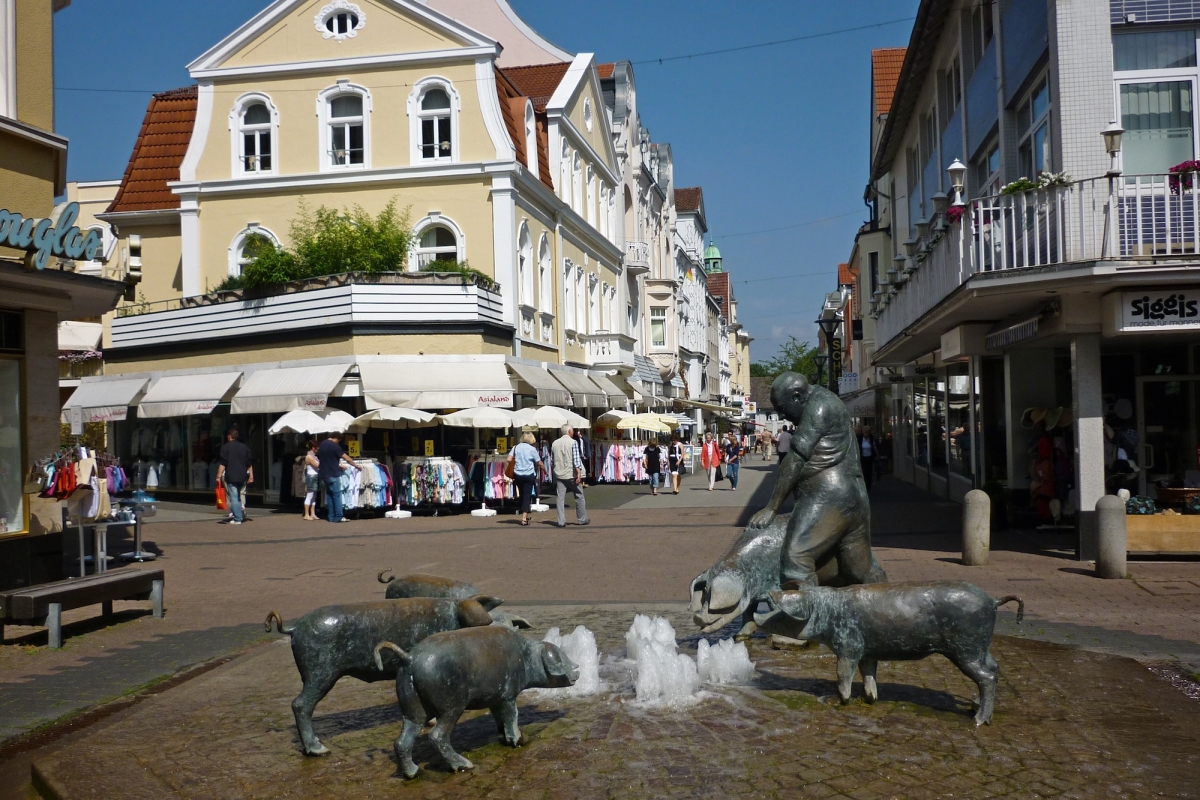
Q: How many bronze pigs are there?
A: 5